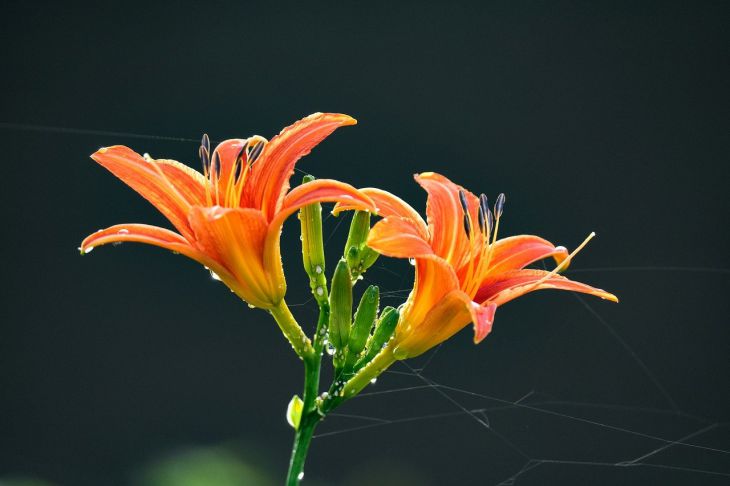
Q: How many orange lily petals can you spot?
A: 12